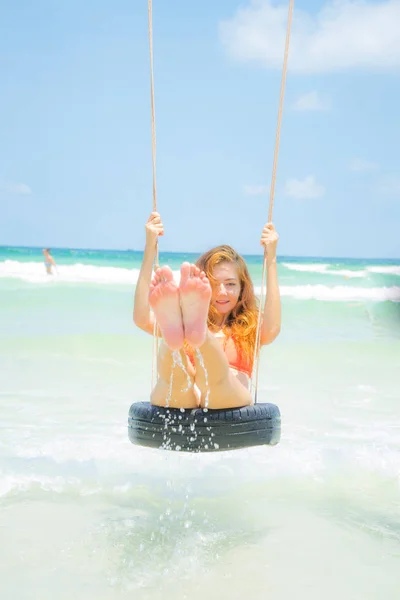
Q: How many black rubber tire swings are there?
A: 1